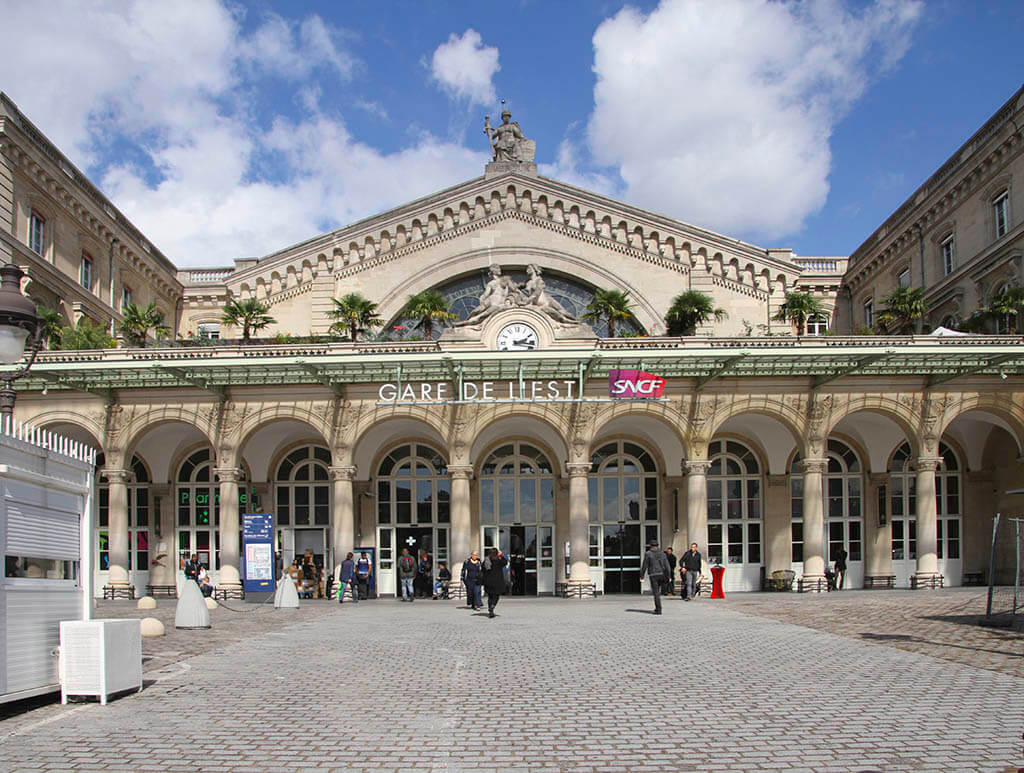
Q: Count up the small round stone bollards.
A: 3